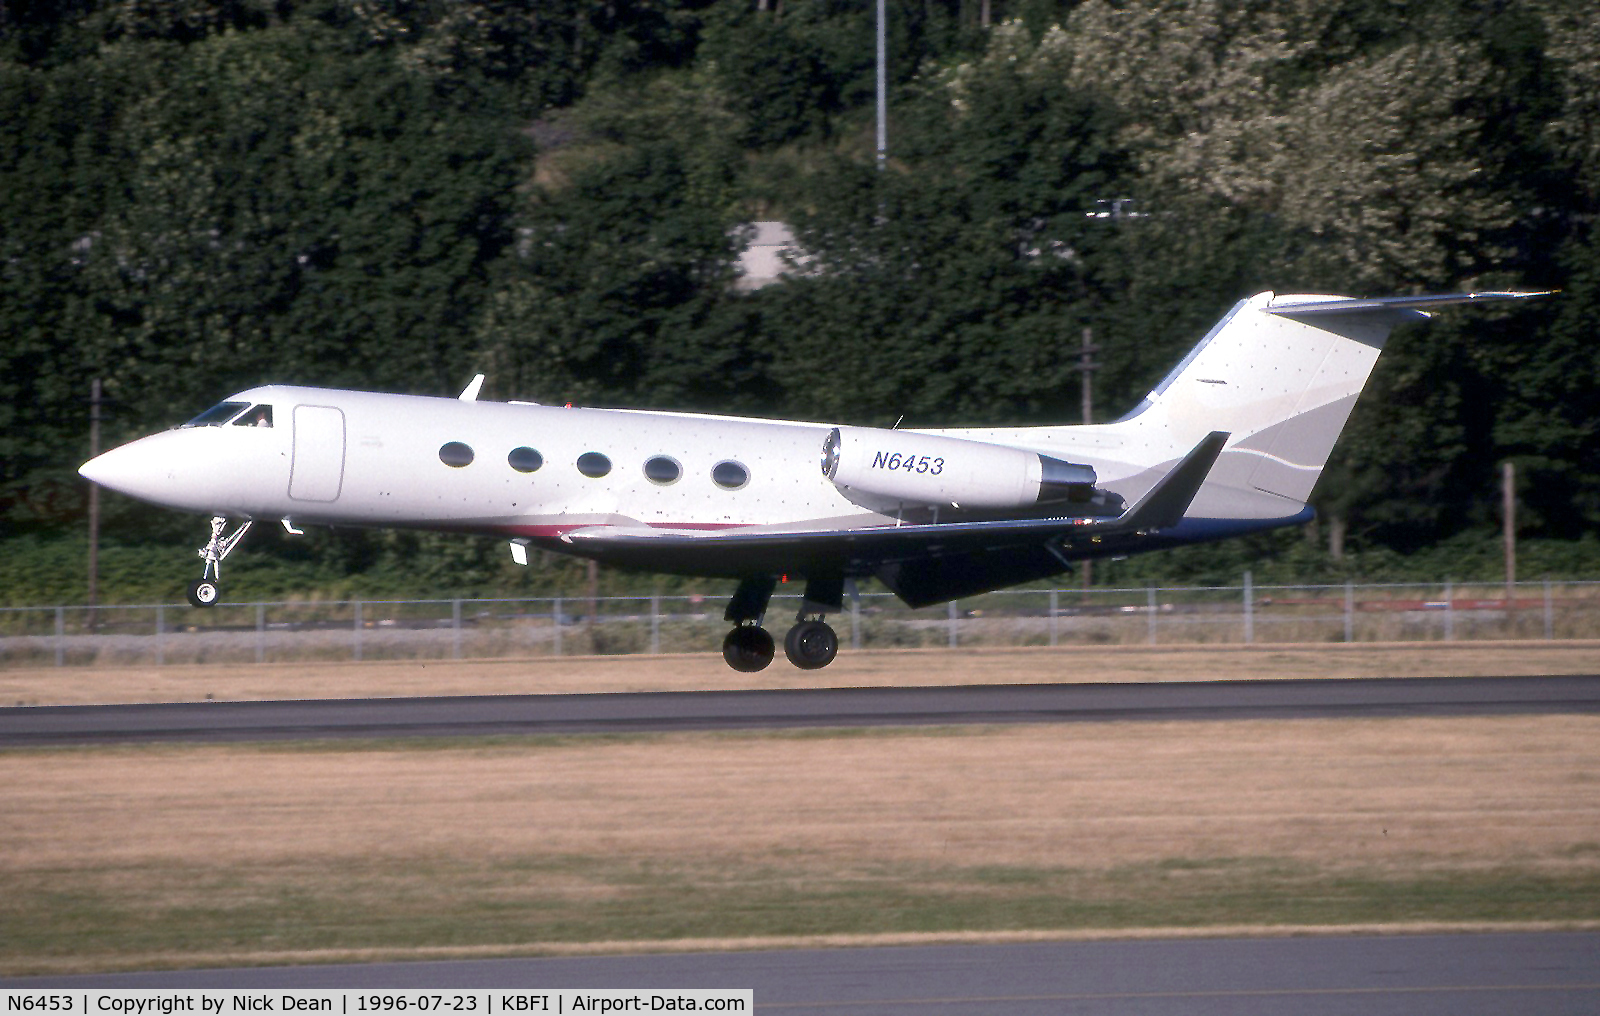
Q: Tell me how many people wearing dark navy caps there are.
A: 0